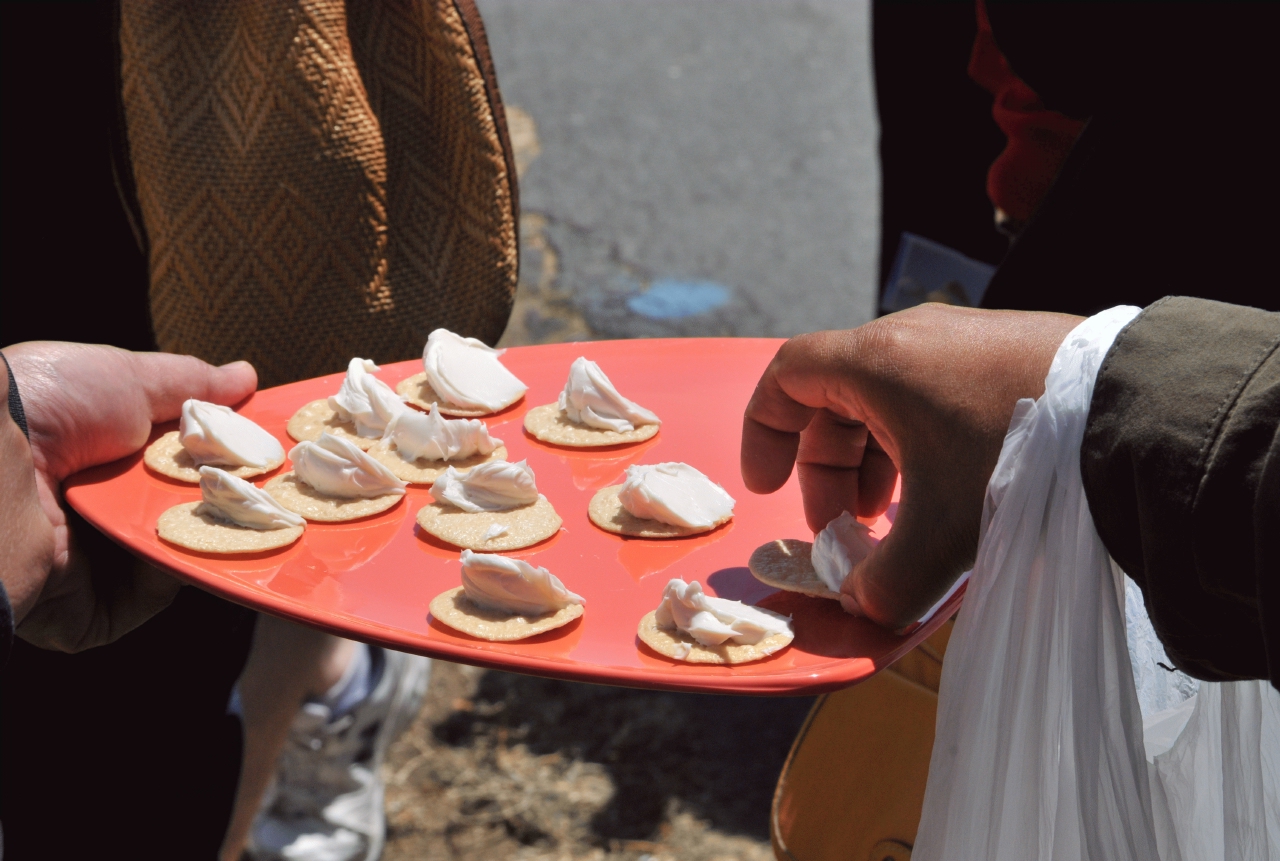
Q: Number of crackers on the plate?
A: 12